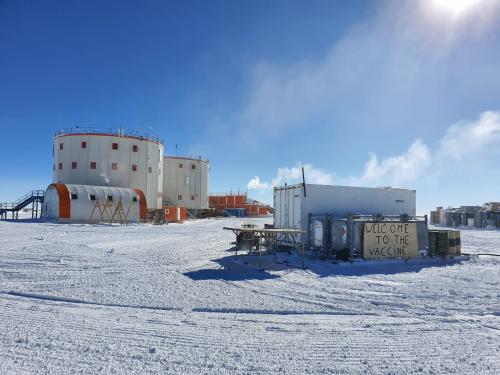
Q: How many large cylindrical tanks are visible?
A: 2